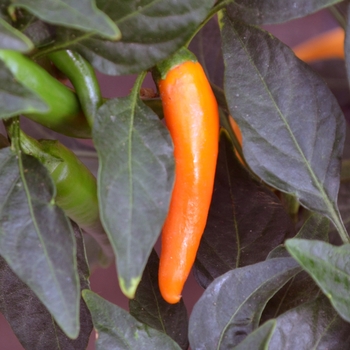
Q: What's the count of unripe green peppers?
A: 3